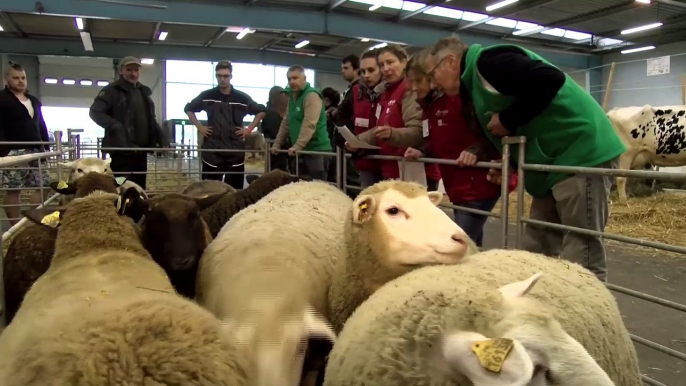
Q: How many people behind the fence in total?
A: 11